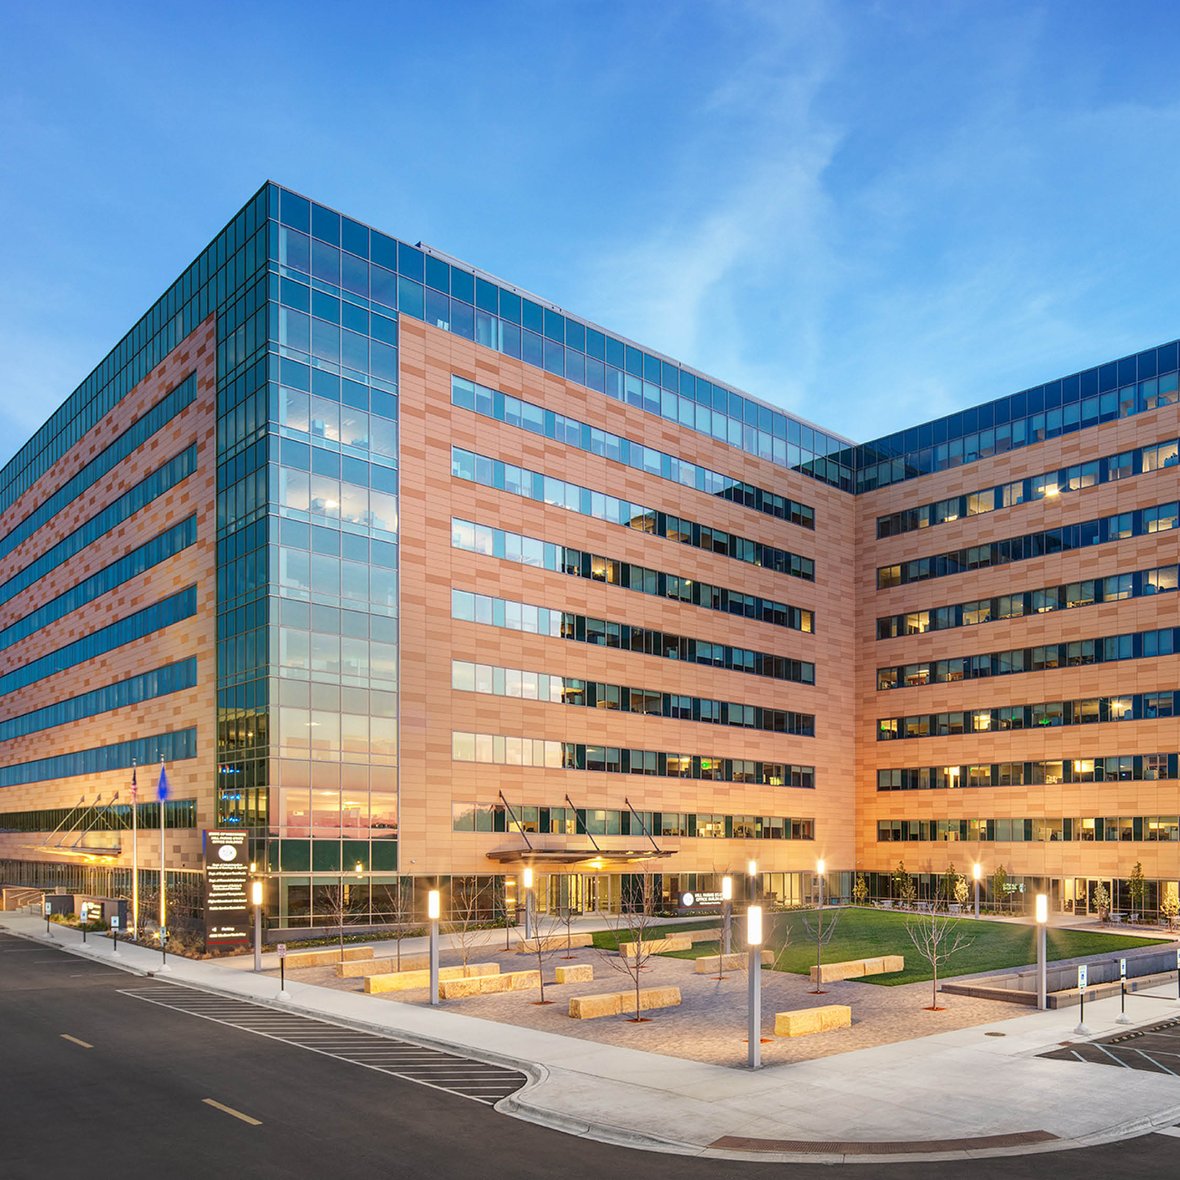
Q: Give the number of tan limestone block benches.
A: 12